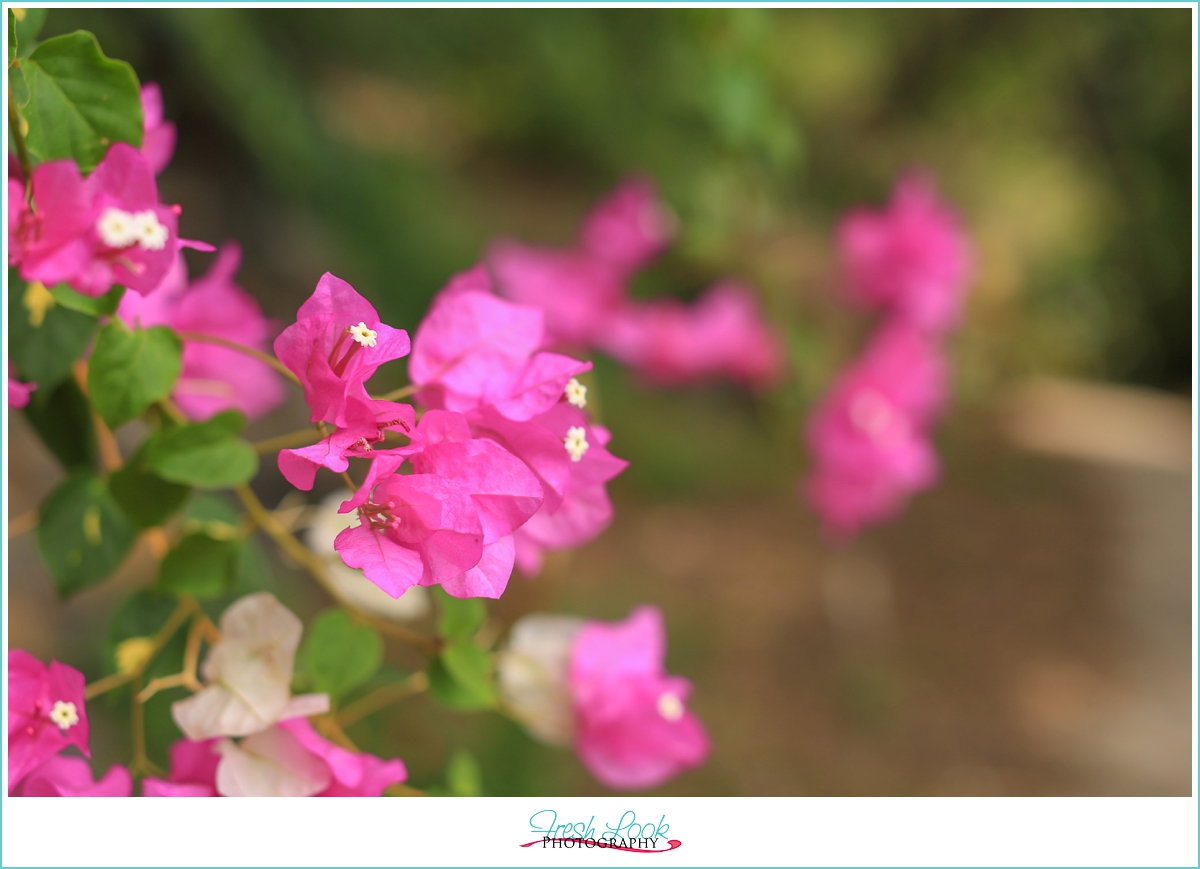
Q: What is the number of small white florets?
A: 7